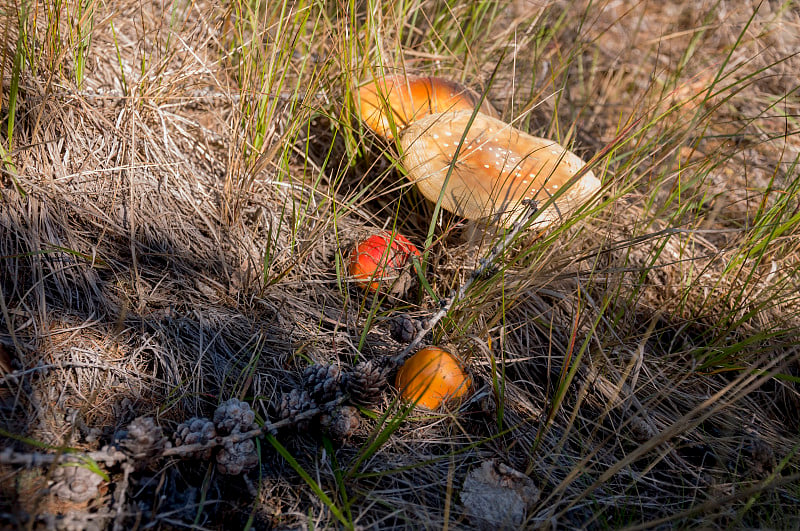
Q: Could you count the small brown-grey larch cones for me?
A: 10